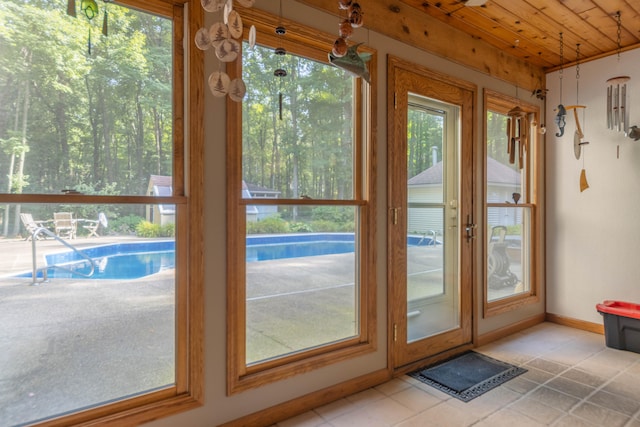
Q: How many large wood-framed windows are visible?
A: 3